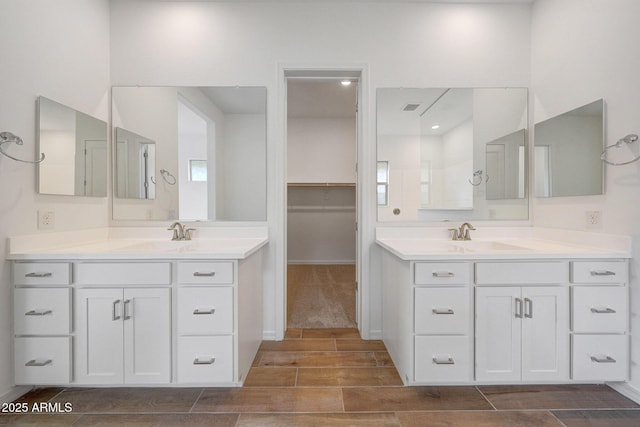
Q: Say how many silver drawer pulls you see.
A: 12